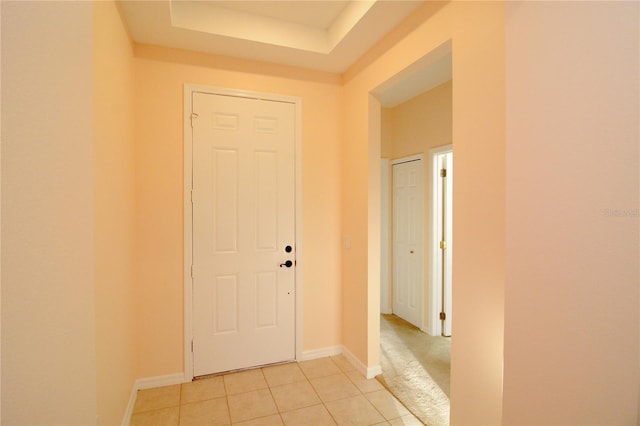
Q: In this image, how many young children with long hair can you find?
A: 0